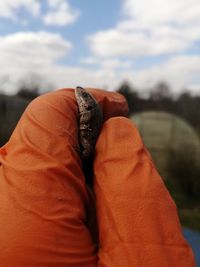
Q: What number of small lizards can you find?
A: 1